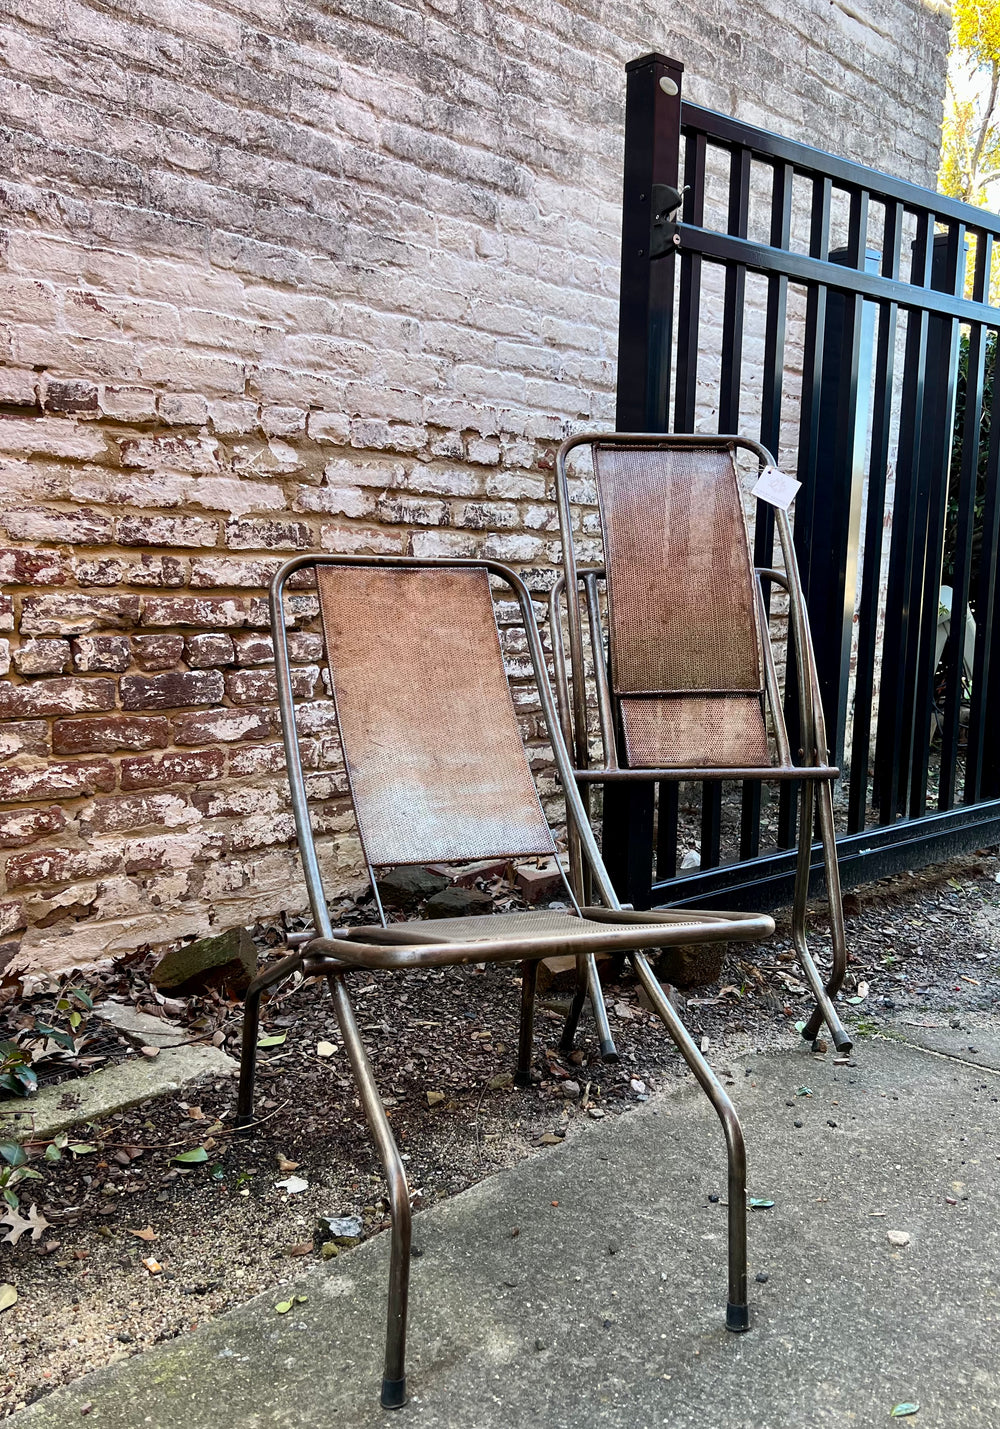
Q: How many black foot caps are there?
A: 8